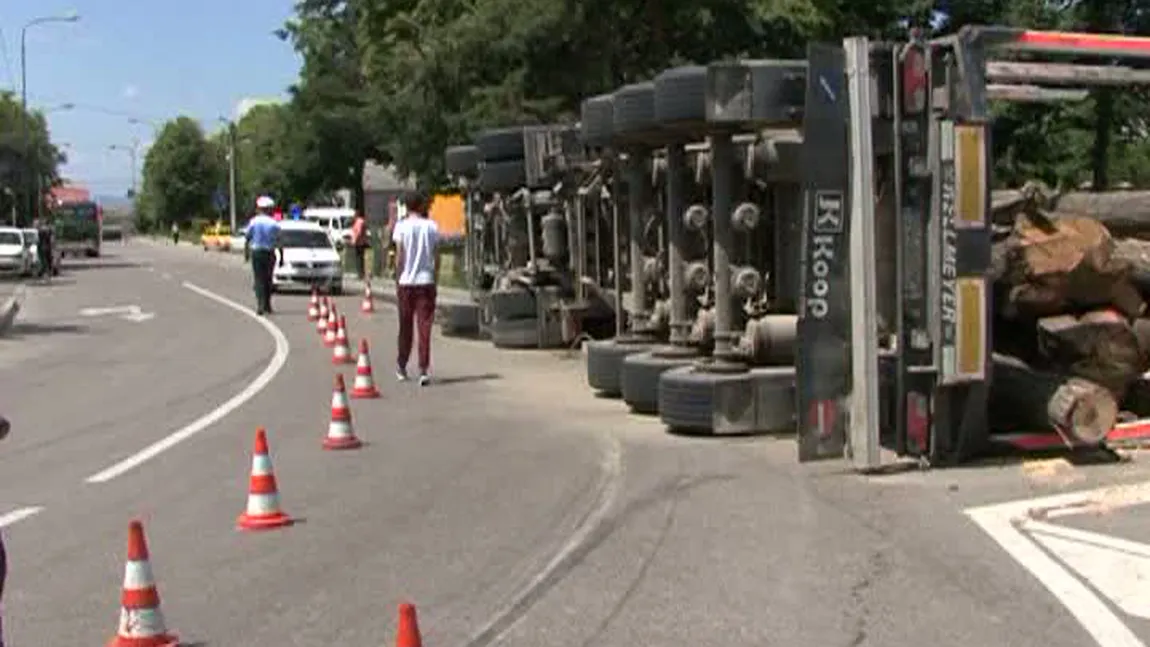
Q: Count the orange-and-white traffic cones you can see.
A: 10